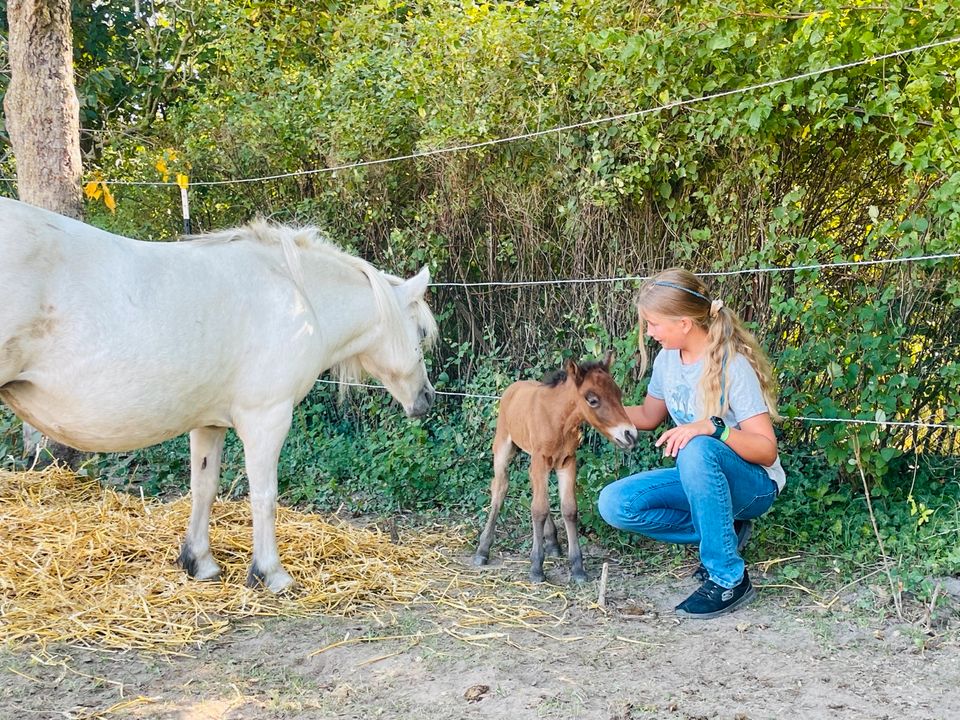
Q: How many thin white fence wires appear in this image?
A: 3